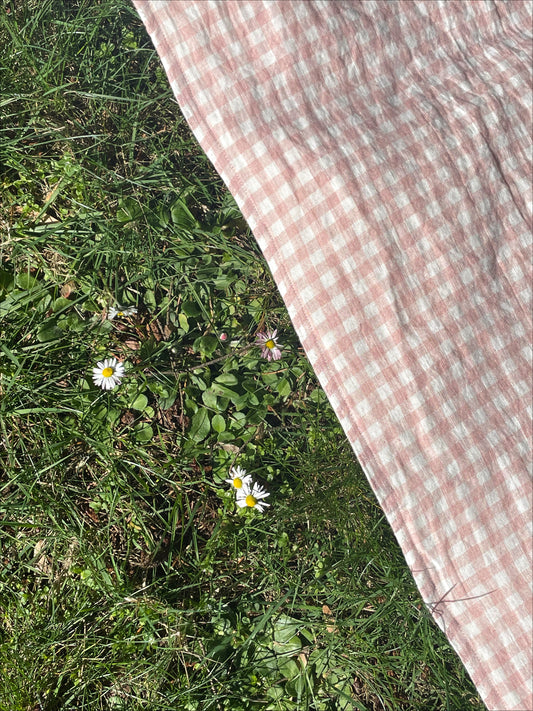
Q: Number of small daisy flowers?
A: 5